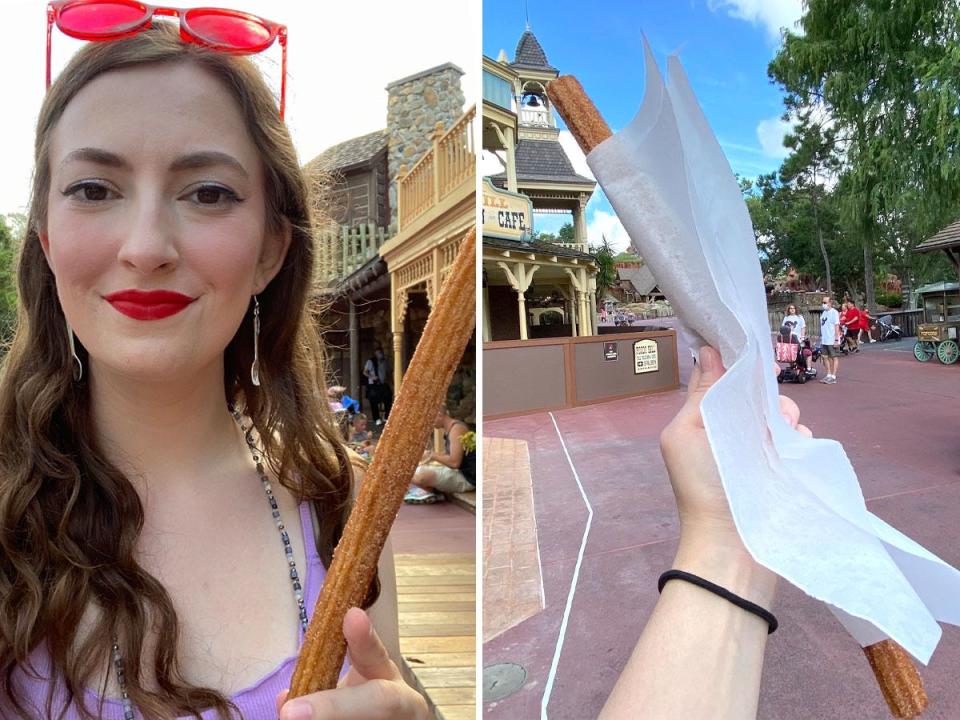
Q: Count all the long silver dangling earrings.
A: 2